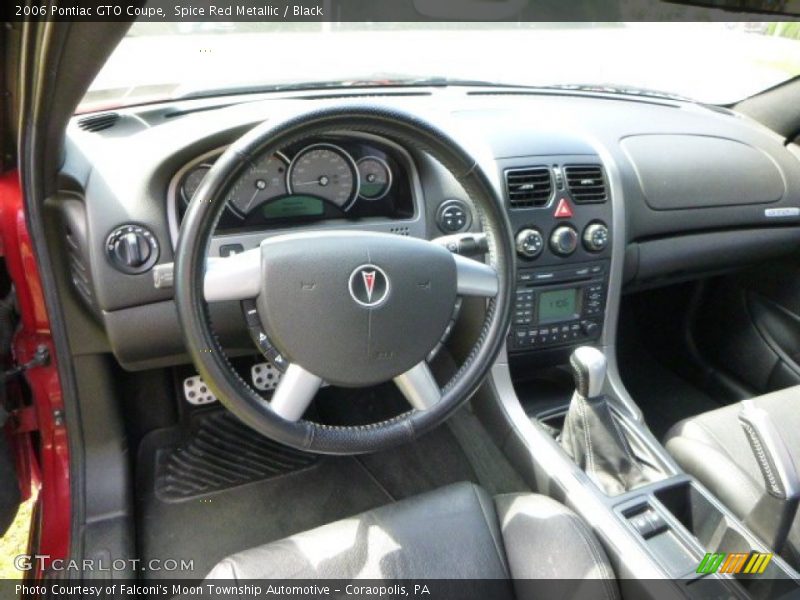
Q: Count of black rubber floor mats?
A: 1